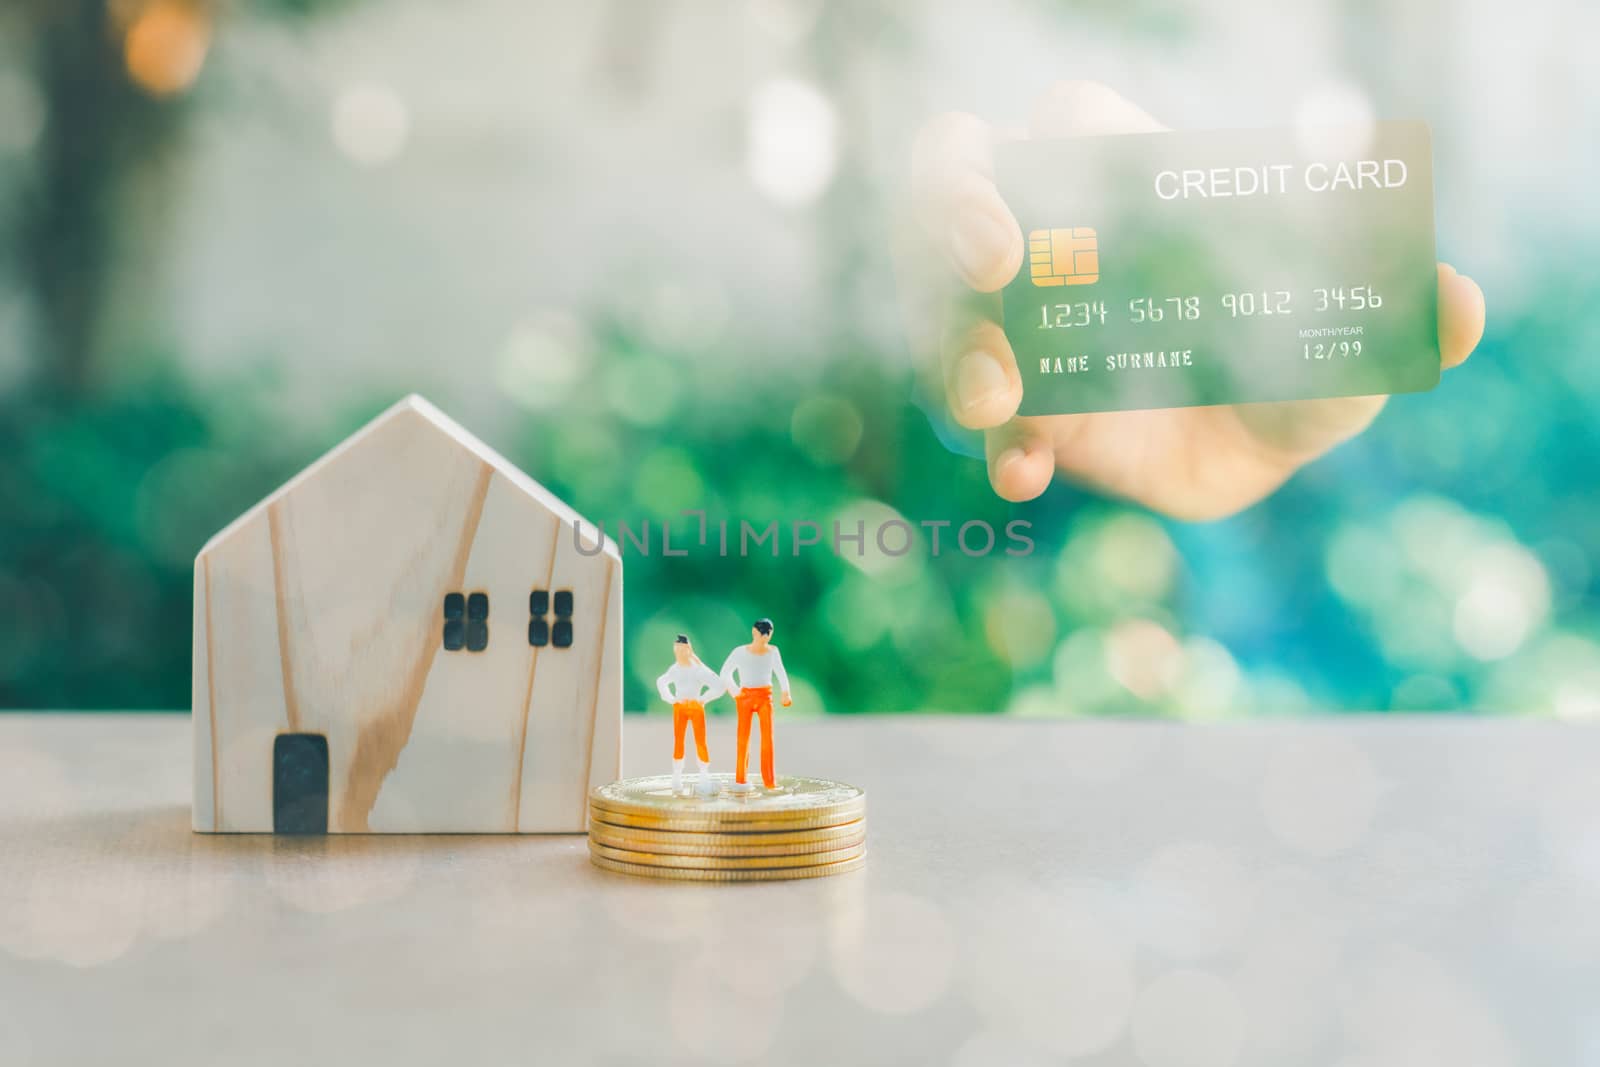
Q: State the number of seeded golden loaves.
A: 0